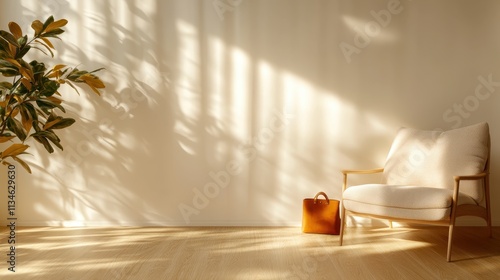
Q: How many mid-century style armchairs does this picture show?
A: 1